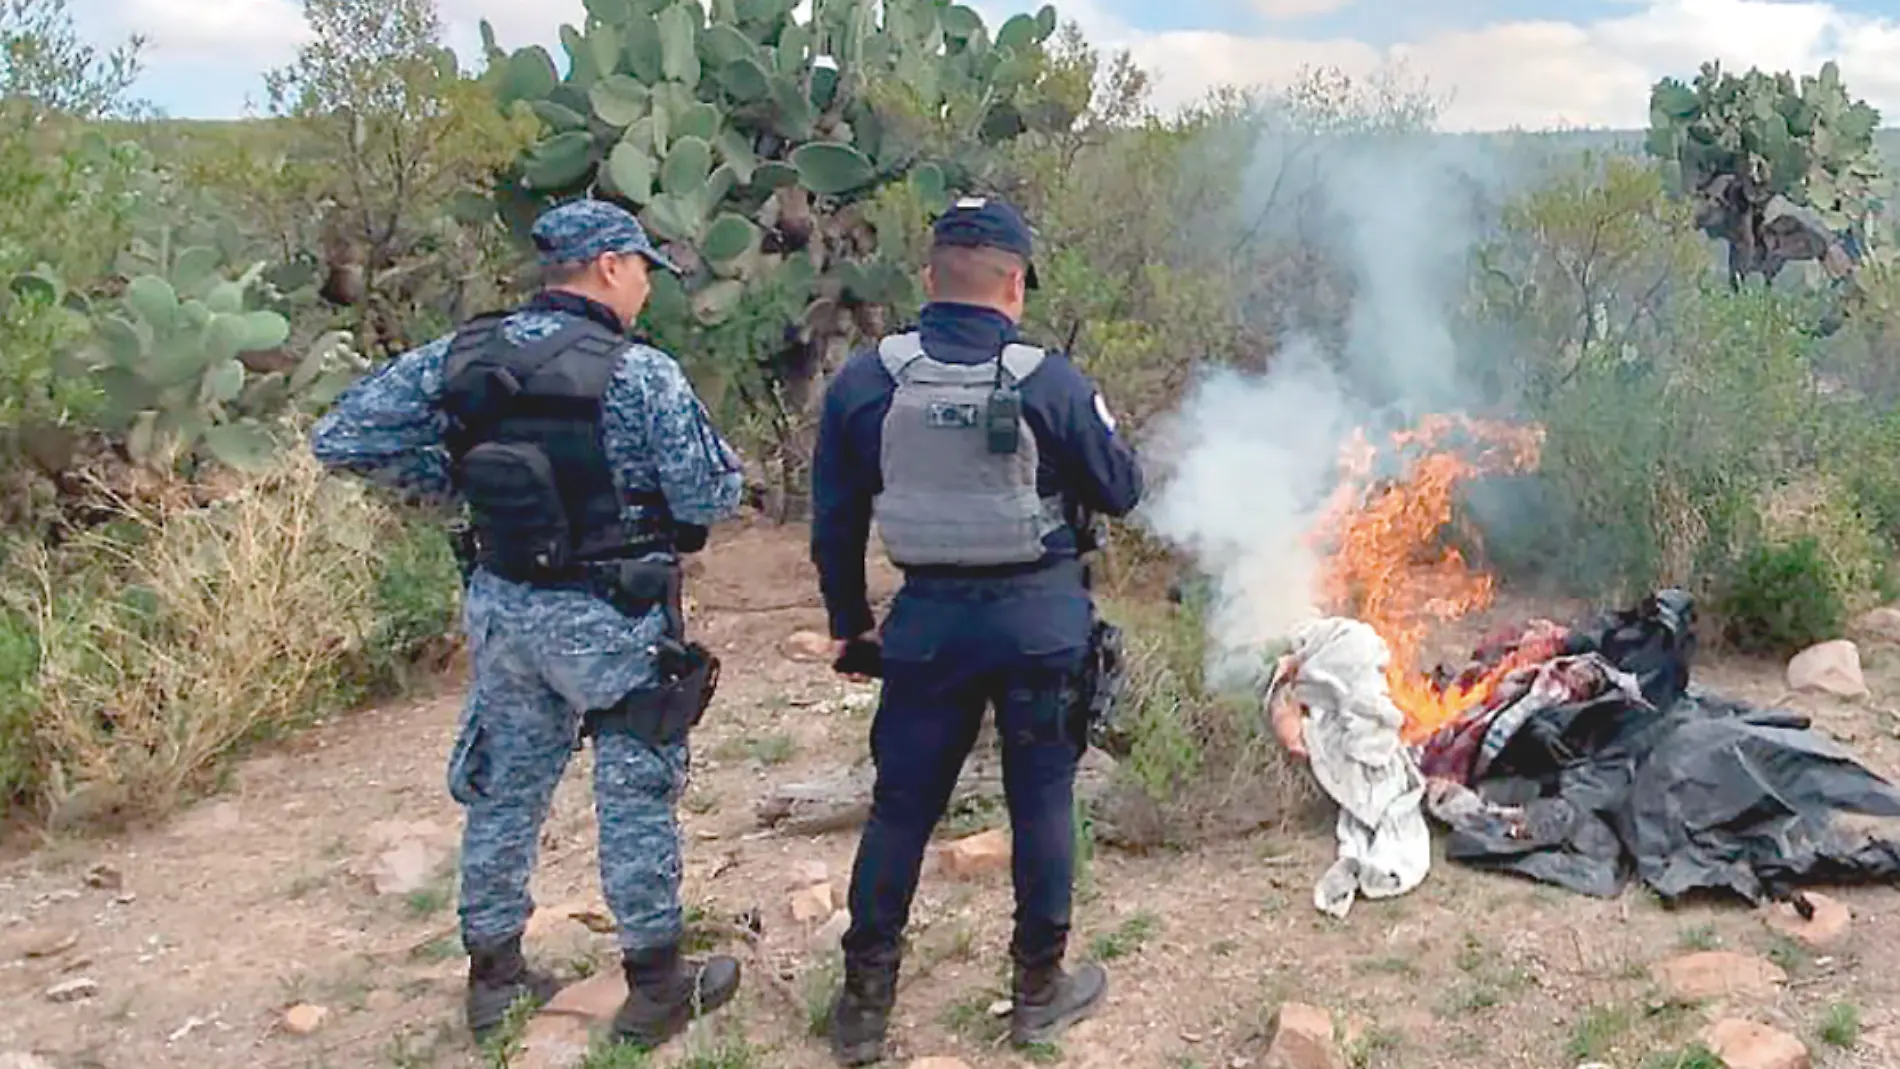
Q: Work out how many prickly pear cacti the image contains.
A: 3